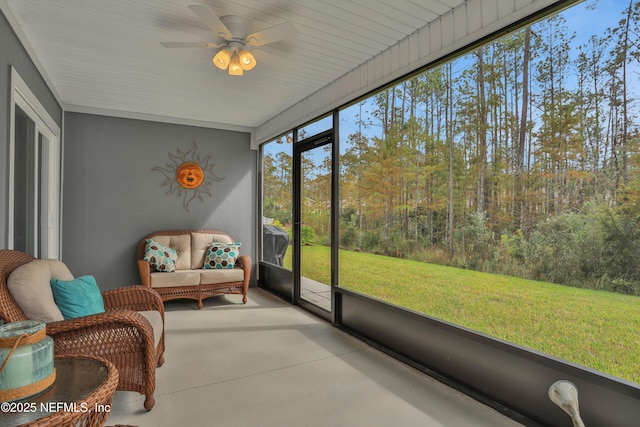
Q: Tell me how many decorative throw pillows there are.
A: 3